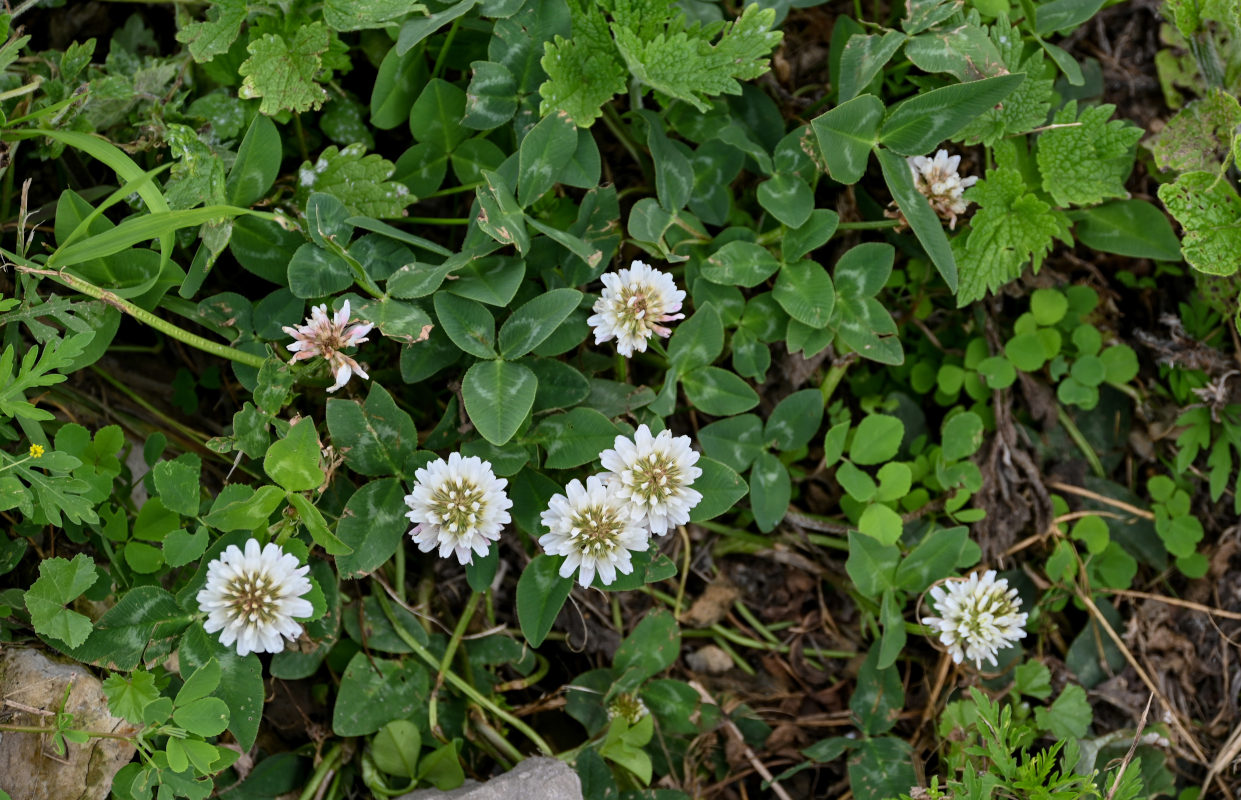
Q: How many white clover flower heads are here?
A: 8